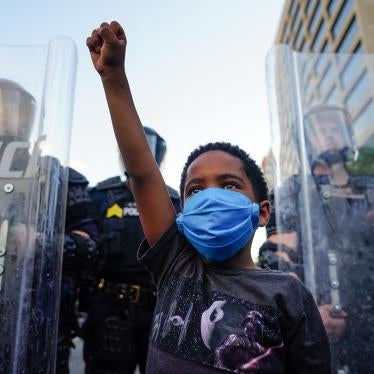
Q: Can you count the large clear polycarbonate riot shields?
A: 2